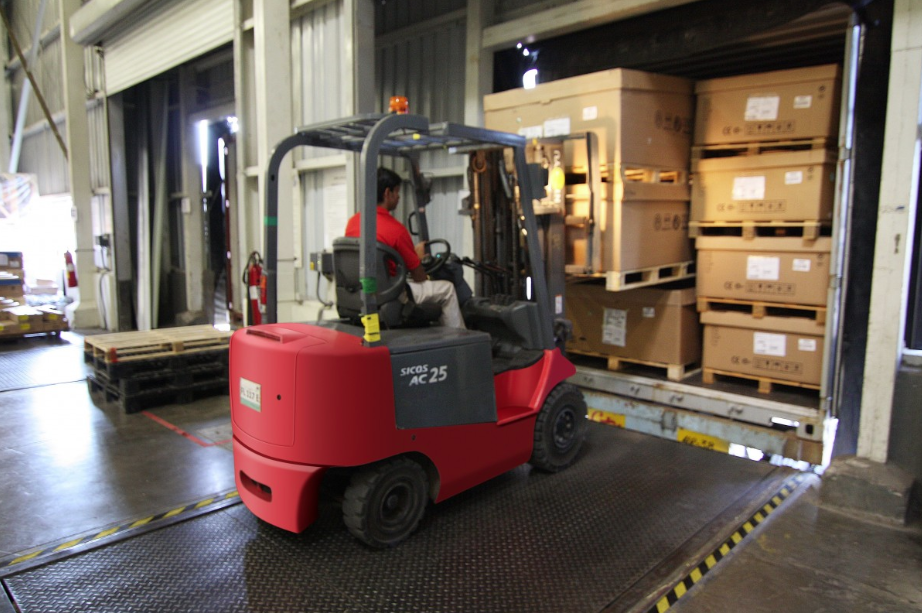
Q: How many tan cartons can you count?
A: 7